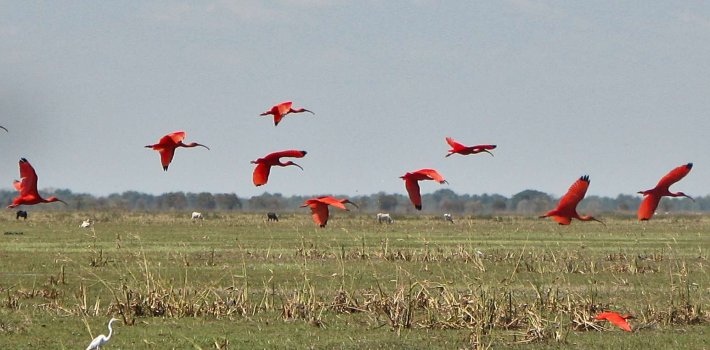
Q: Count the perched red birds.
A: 0